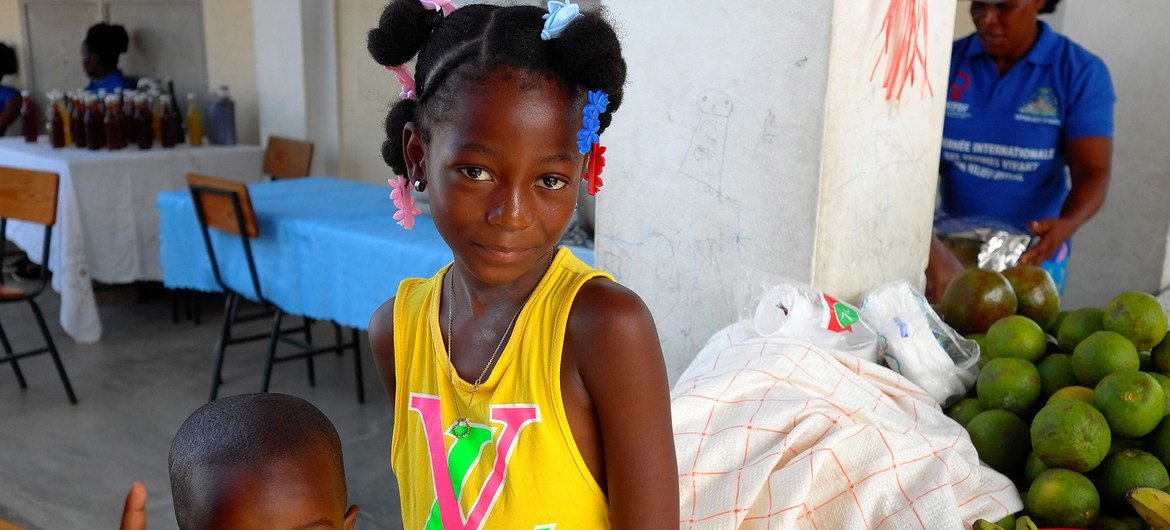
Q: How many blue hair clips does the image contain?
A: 2